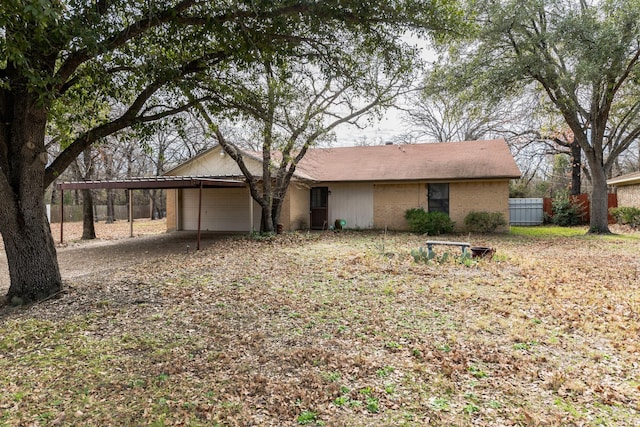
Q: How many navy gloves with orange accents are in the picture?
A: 0